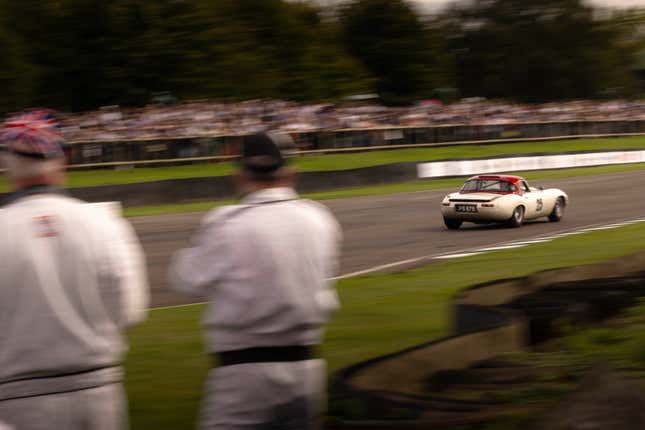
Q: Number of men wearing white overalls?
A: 2